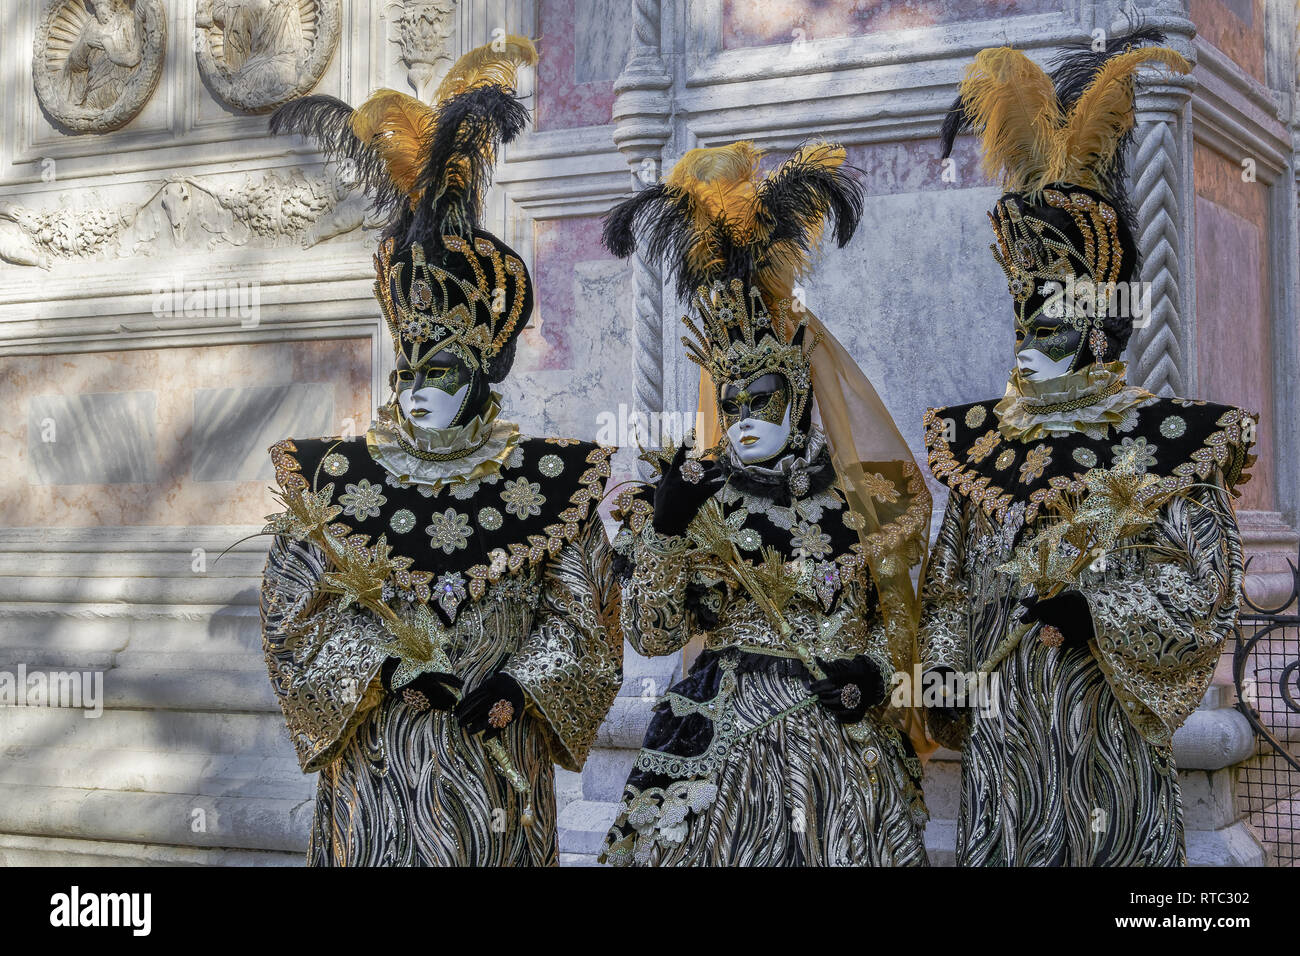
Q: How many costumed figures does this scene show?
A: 3